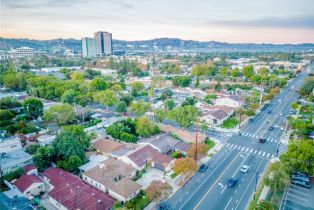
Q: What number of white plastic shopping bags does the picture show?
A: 0